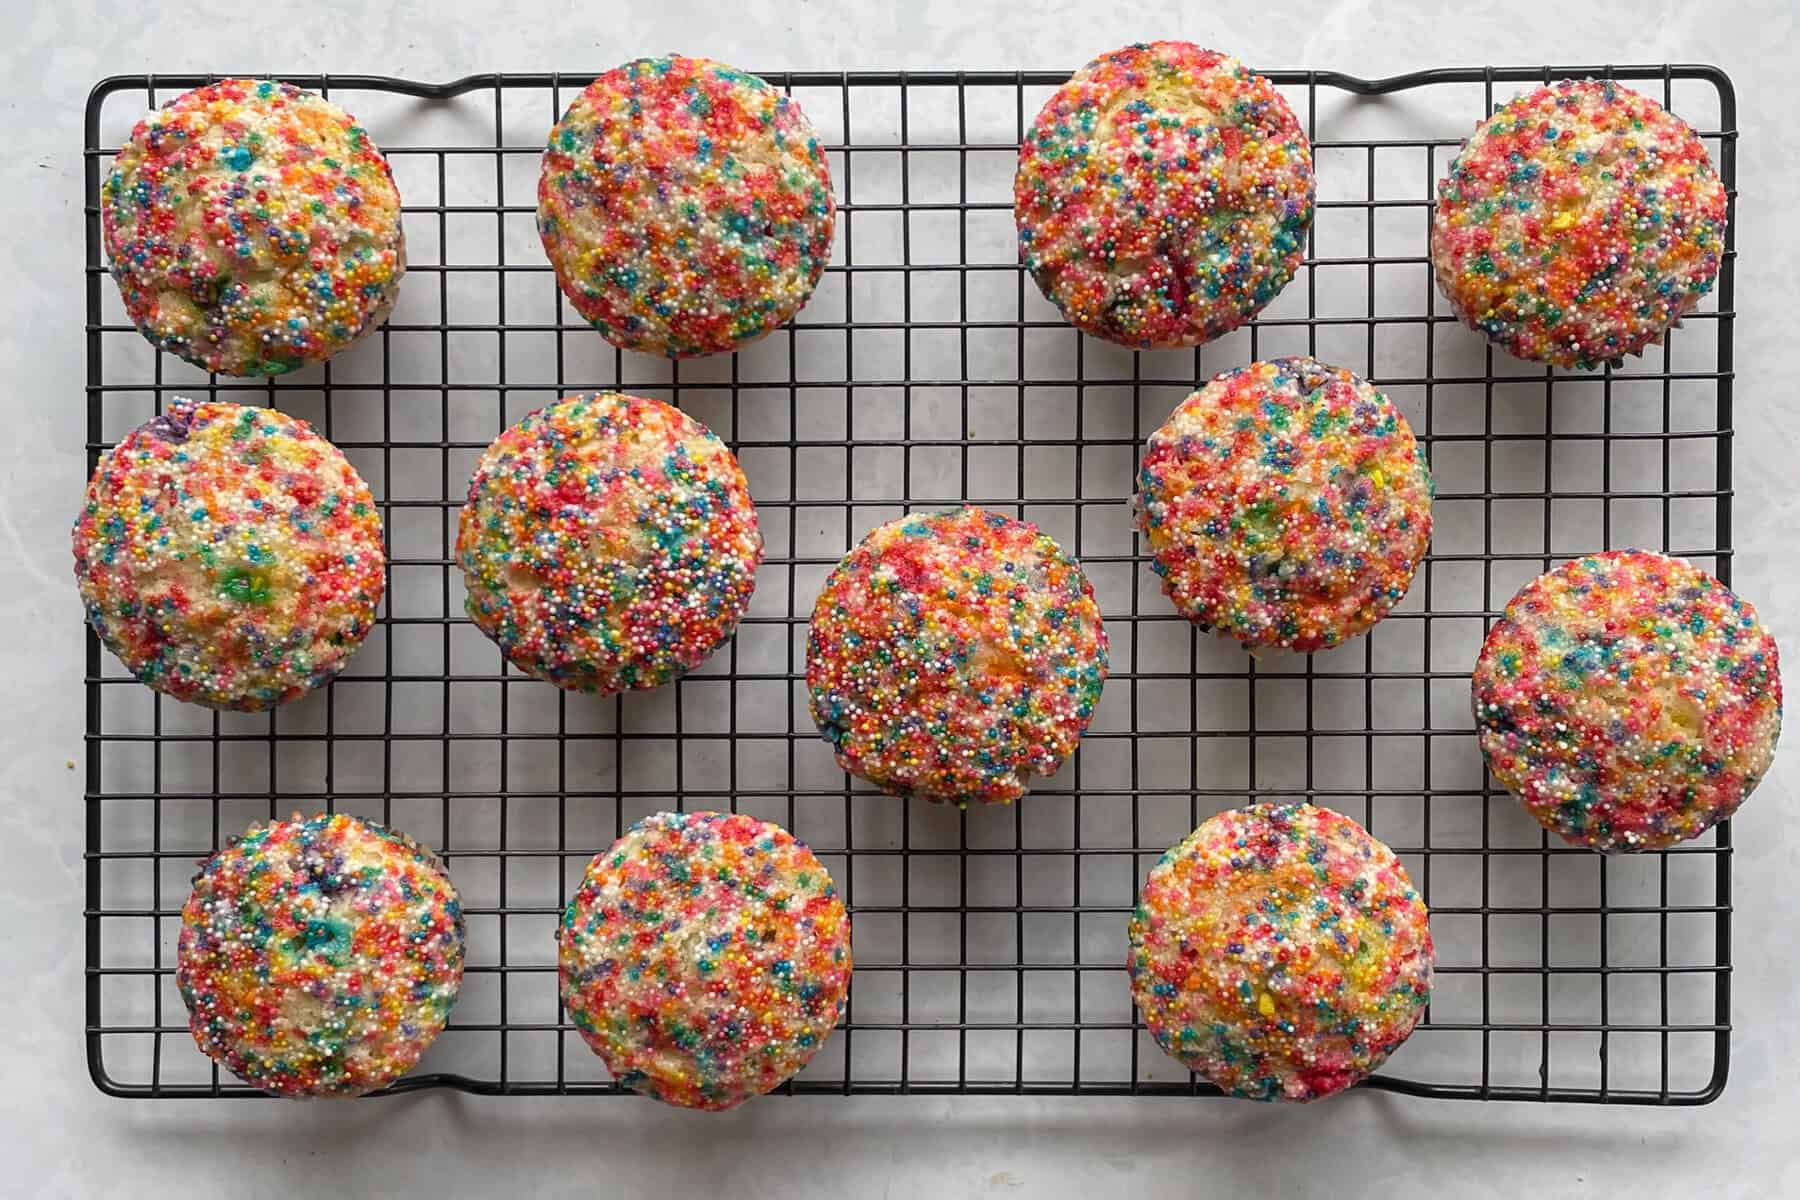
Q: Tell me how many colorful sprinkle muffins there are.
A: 12